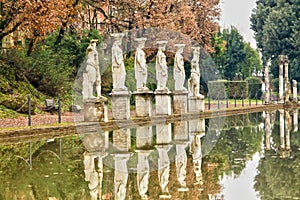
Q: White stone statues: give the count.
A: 6